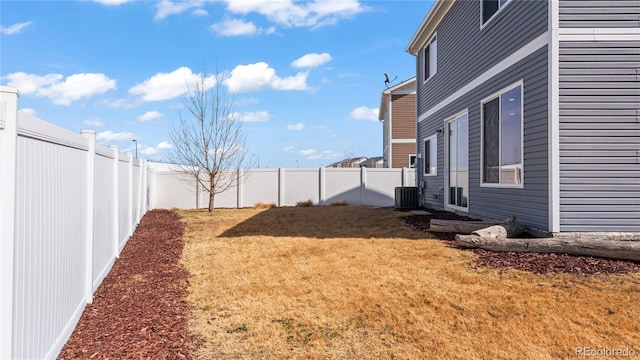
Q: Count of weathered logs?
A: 3